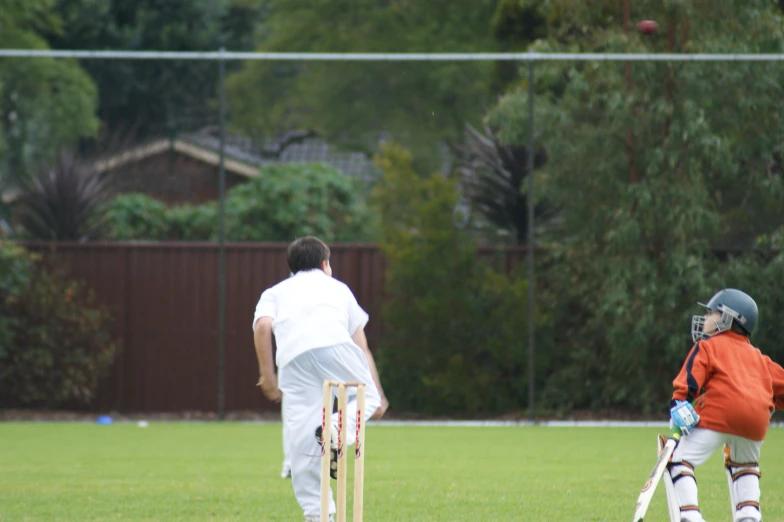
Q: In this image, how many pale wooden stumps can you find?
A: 3